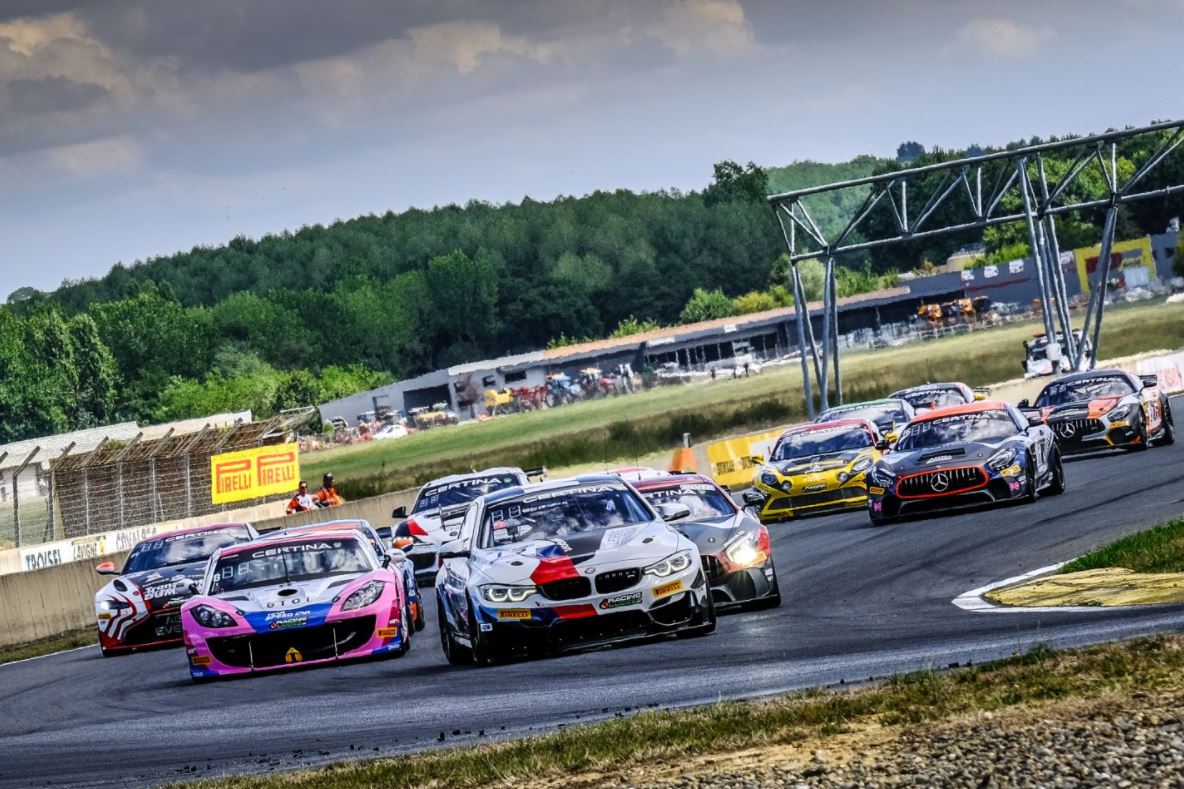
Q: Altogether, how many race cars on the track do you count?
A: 12